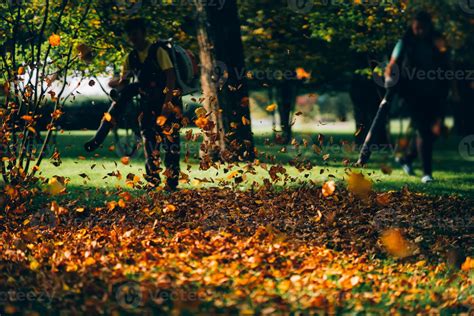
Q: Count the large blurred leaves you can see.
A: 2